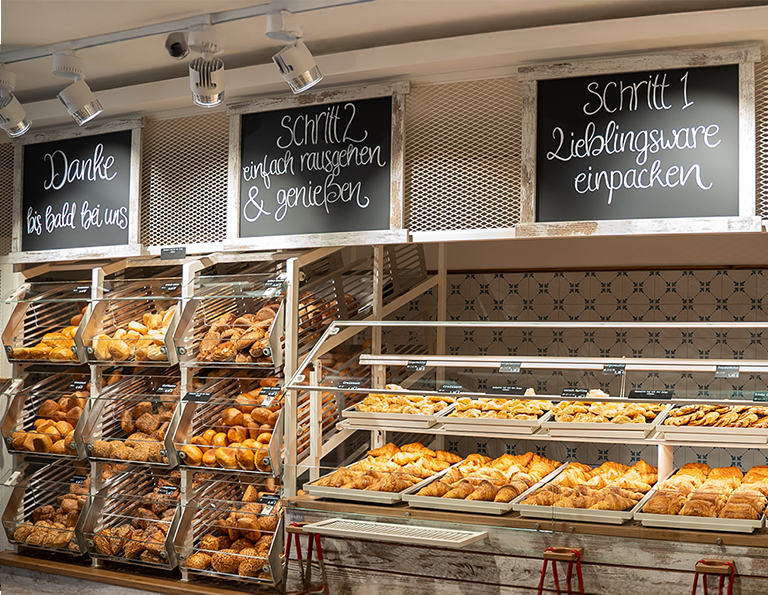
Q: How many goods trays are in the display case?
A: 8